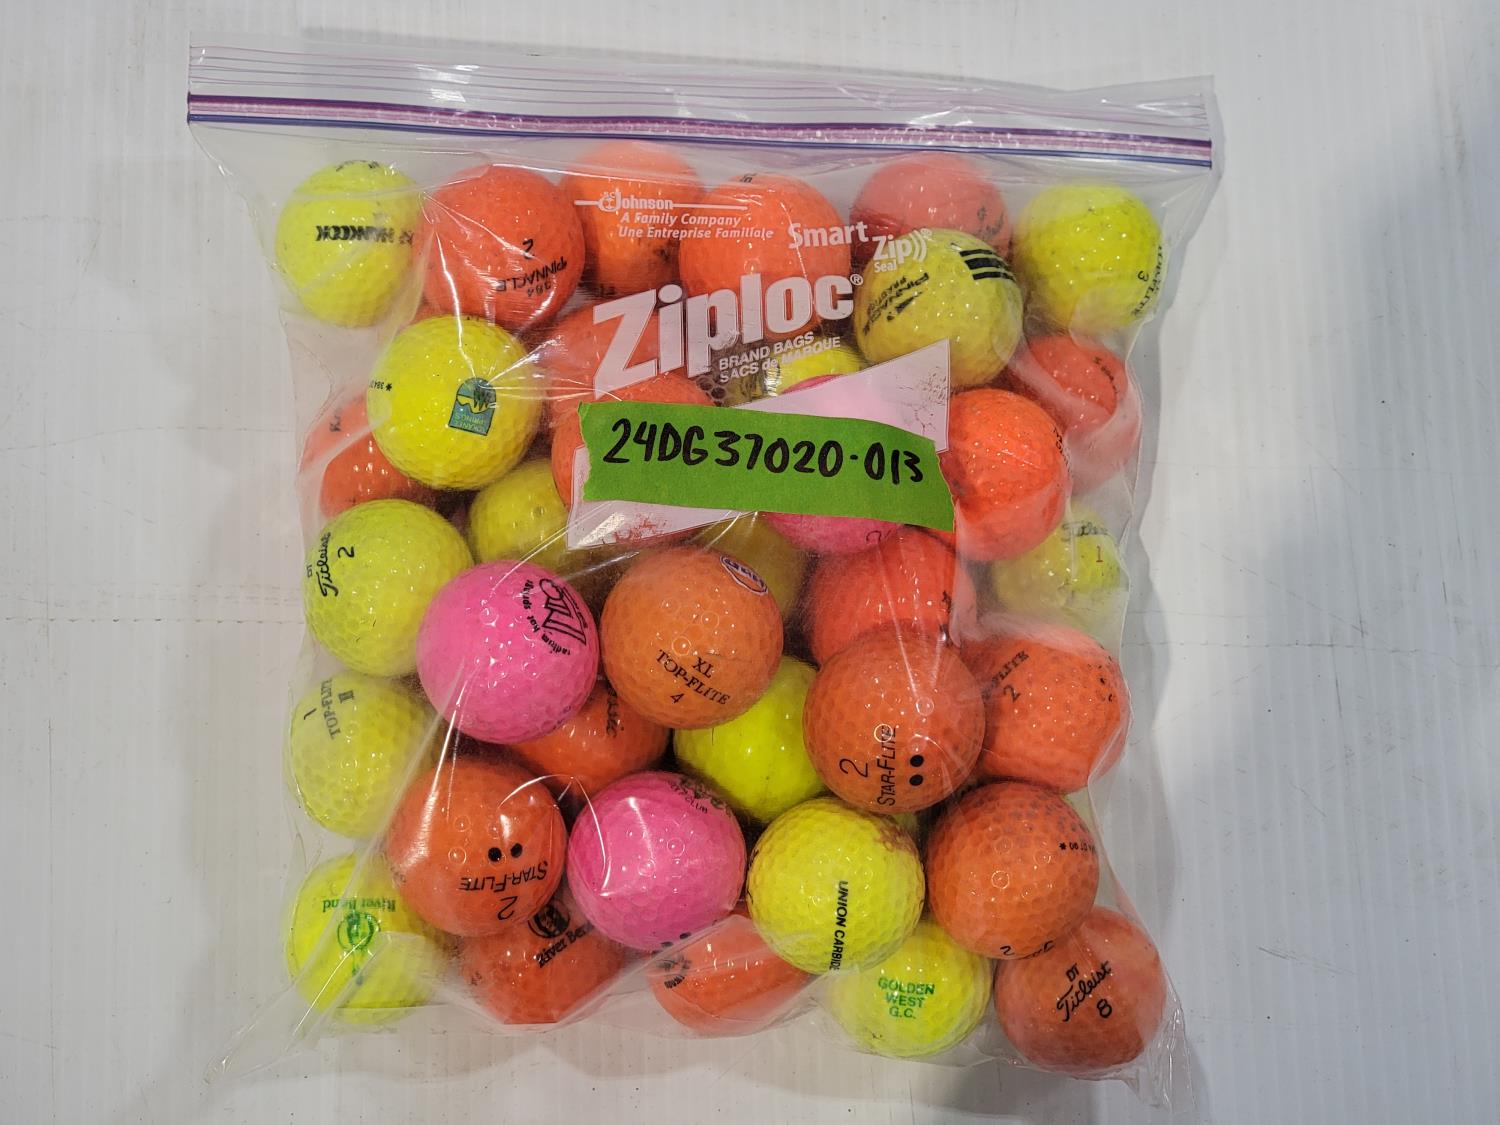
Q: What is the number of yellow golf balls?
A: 14